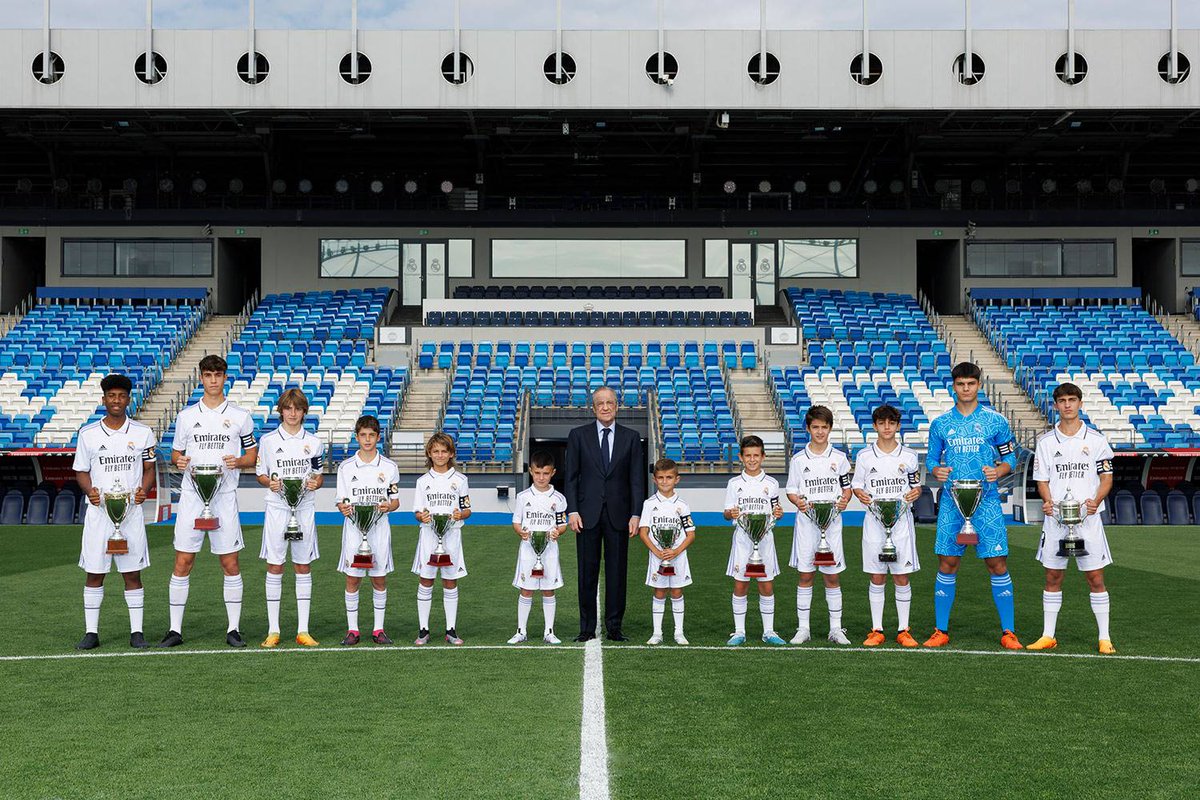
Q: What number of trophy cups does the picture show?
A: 12